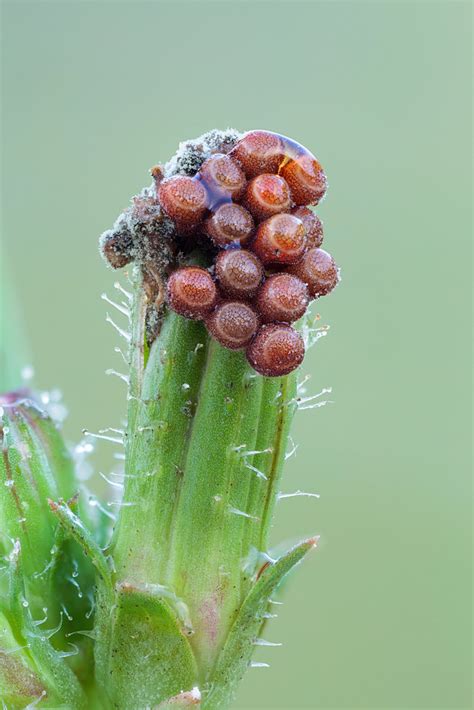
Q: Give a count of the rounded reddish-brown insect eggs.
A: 14